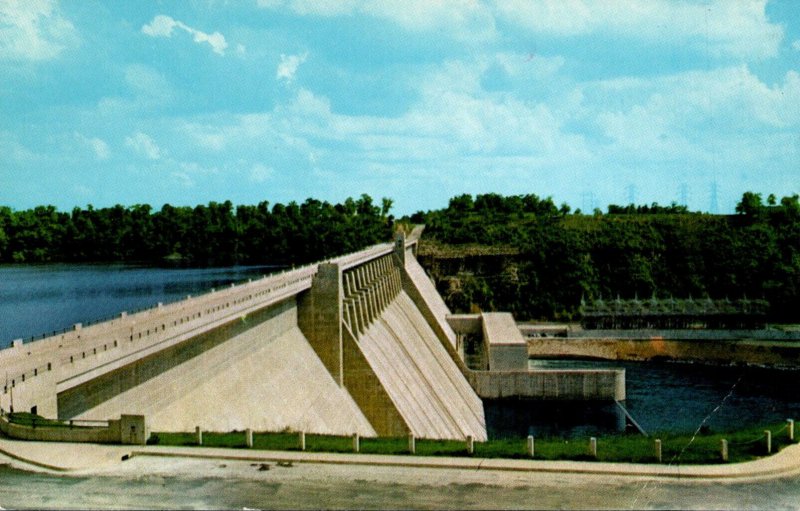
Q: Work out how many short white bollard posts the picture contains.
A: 12